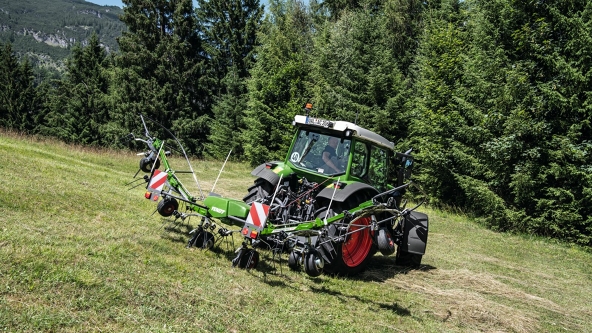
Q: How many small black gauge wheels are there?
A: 7